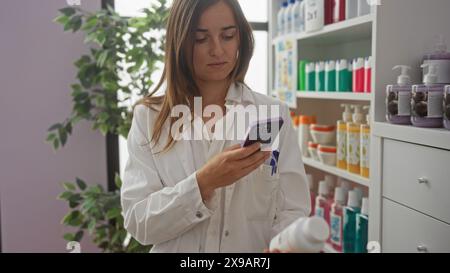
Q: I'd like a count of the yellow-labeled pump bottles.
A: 3